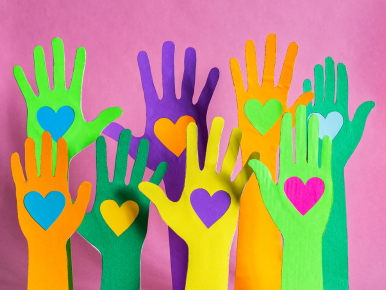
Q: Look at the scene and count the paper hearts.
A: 8